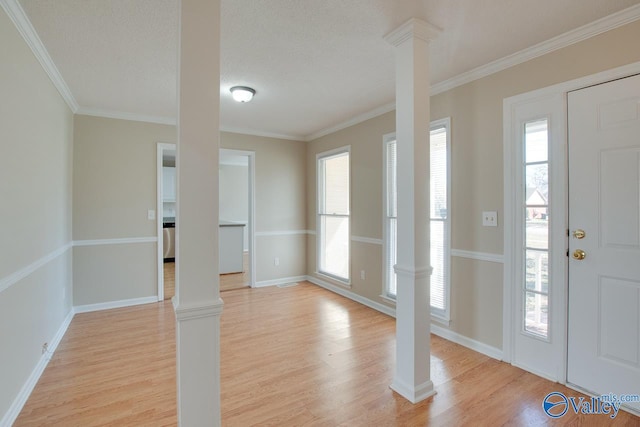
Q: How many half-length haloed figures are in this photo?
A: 0